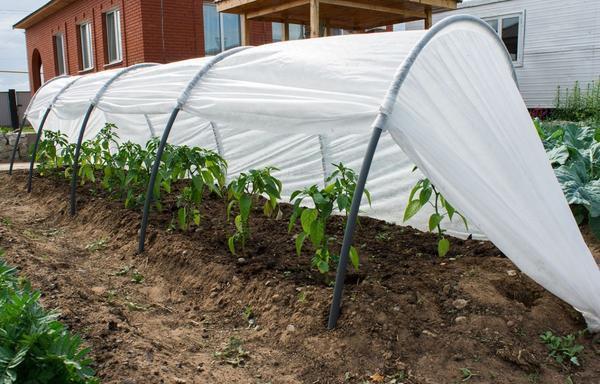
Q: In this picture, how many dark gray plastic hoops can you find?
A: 5